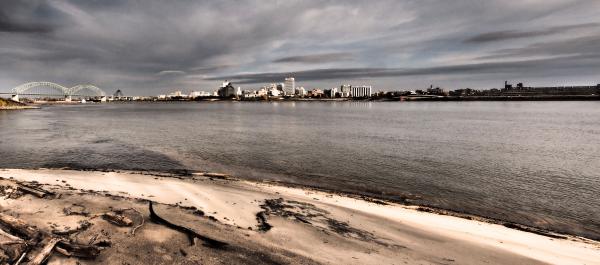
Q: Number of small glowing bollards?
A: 0